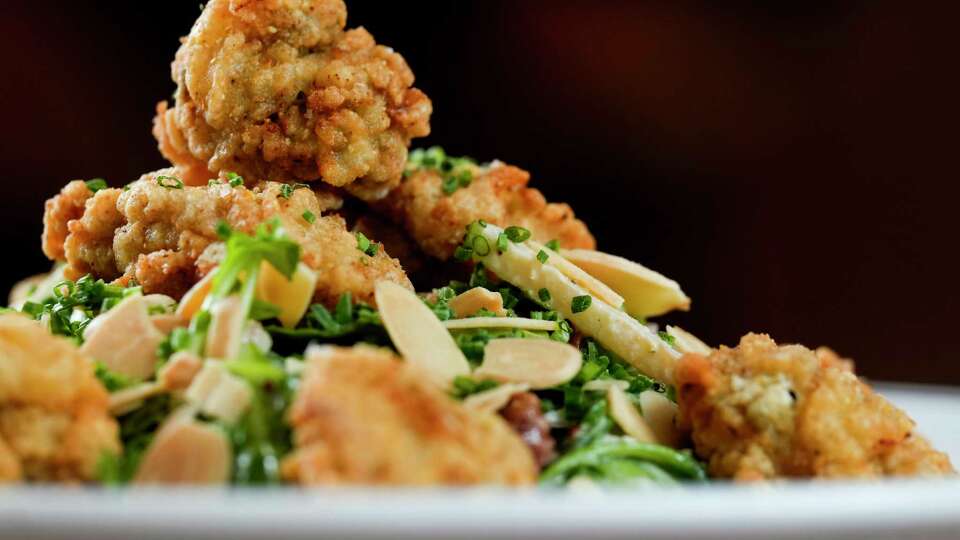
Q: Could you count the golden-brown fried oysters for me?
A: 6